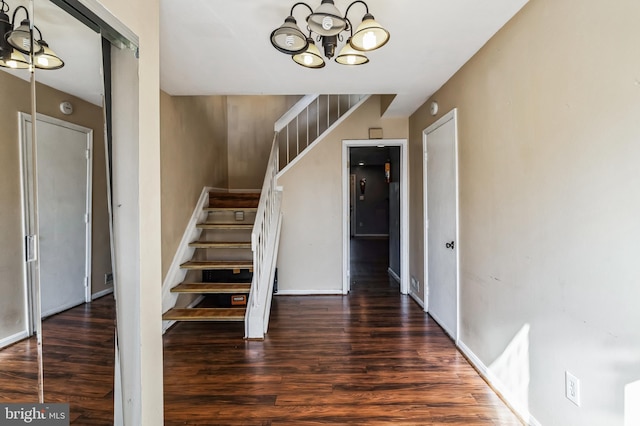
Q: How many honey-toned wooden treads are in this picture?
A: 6